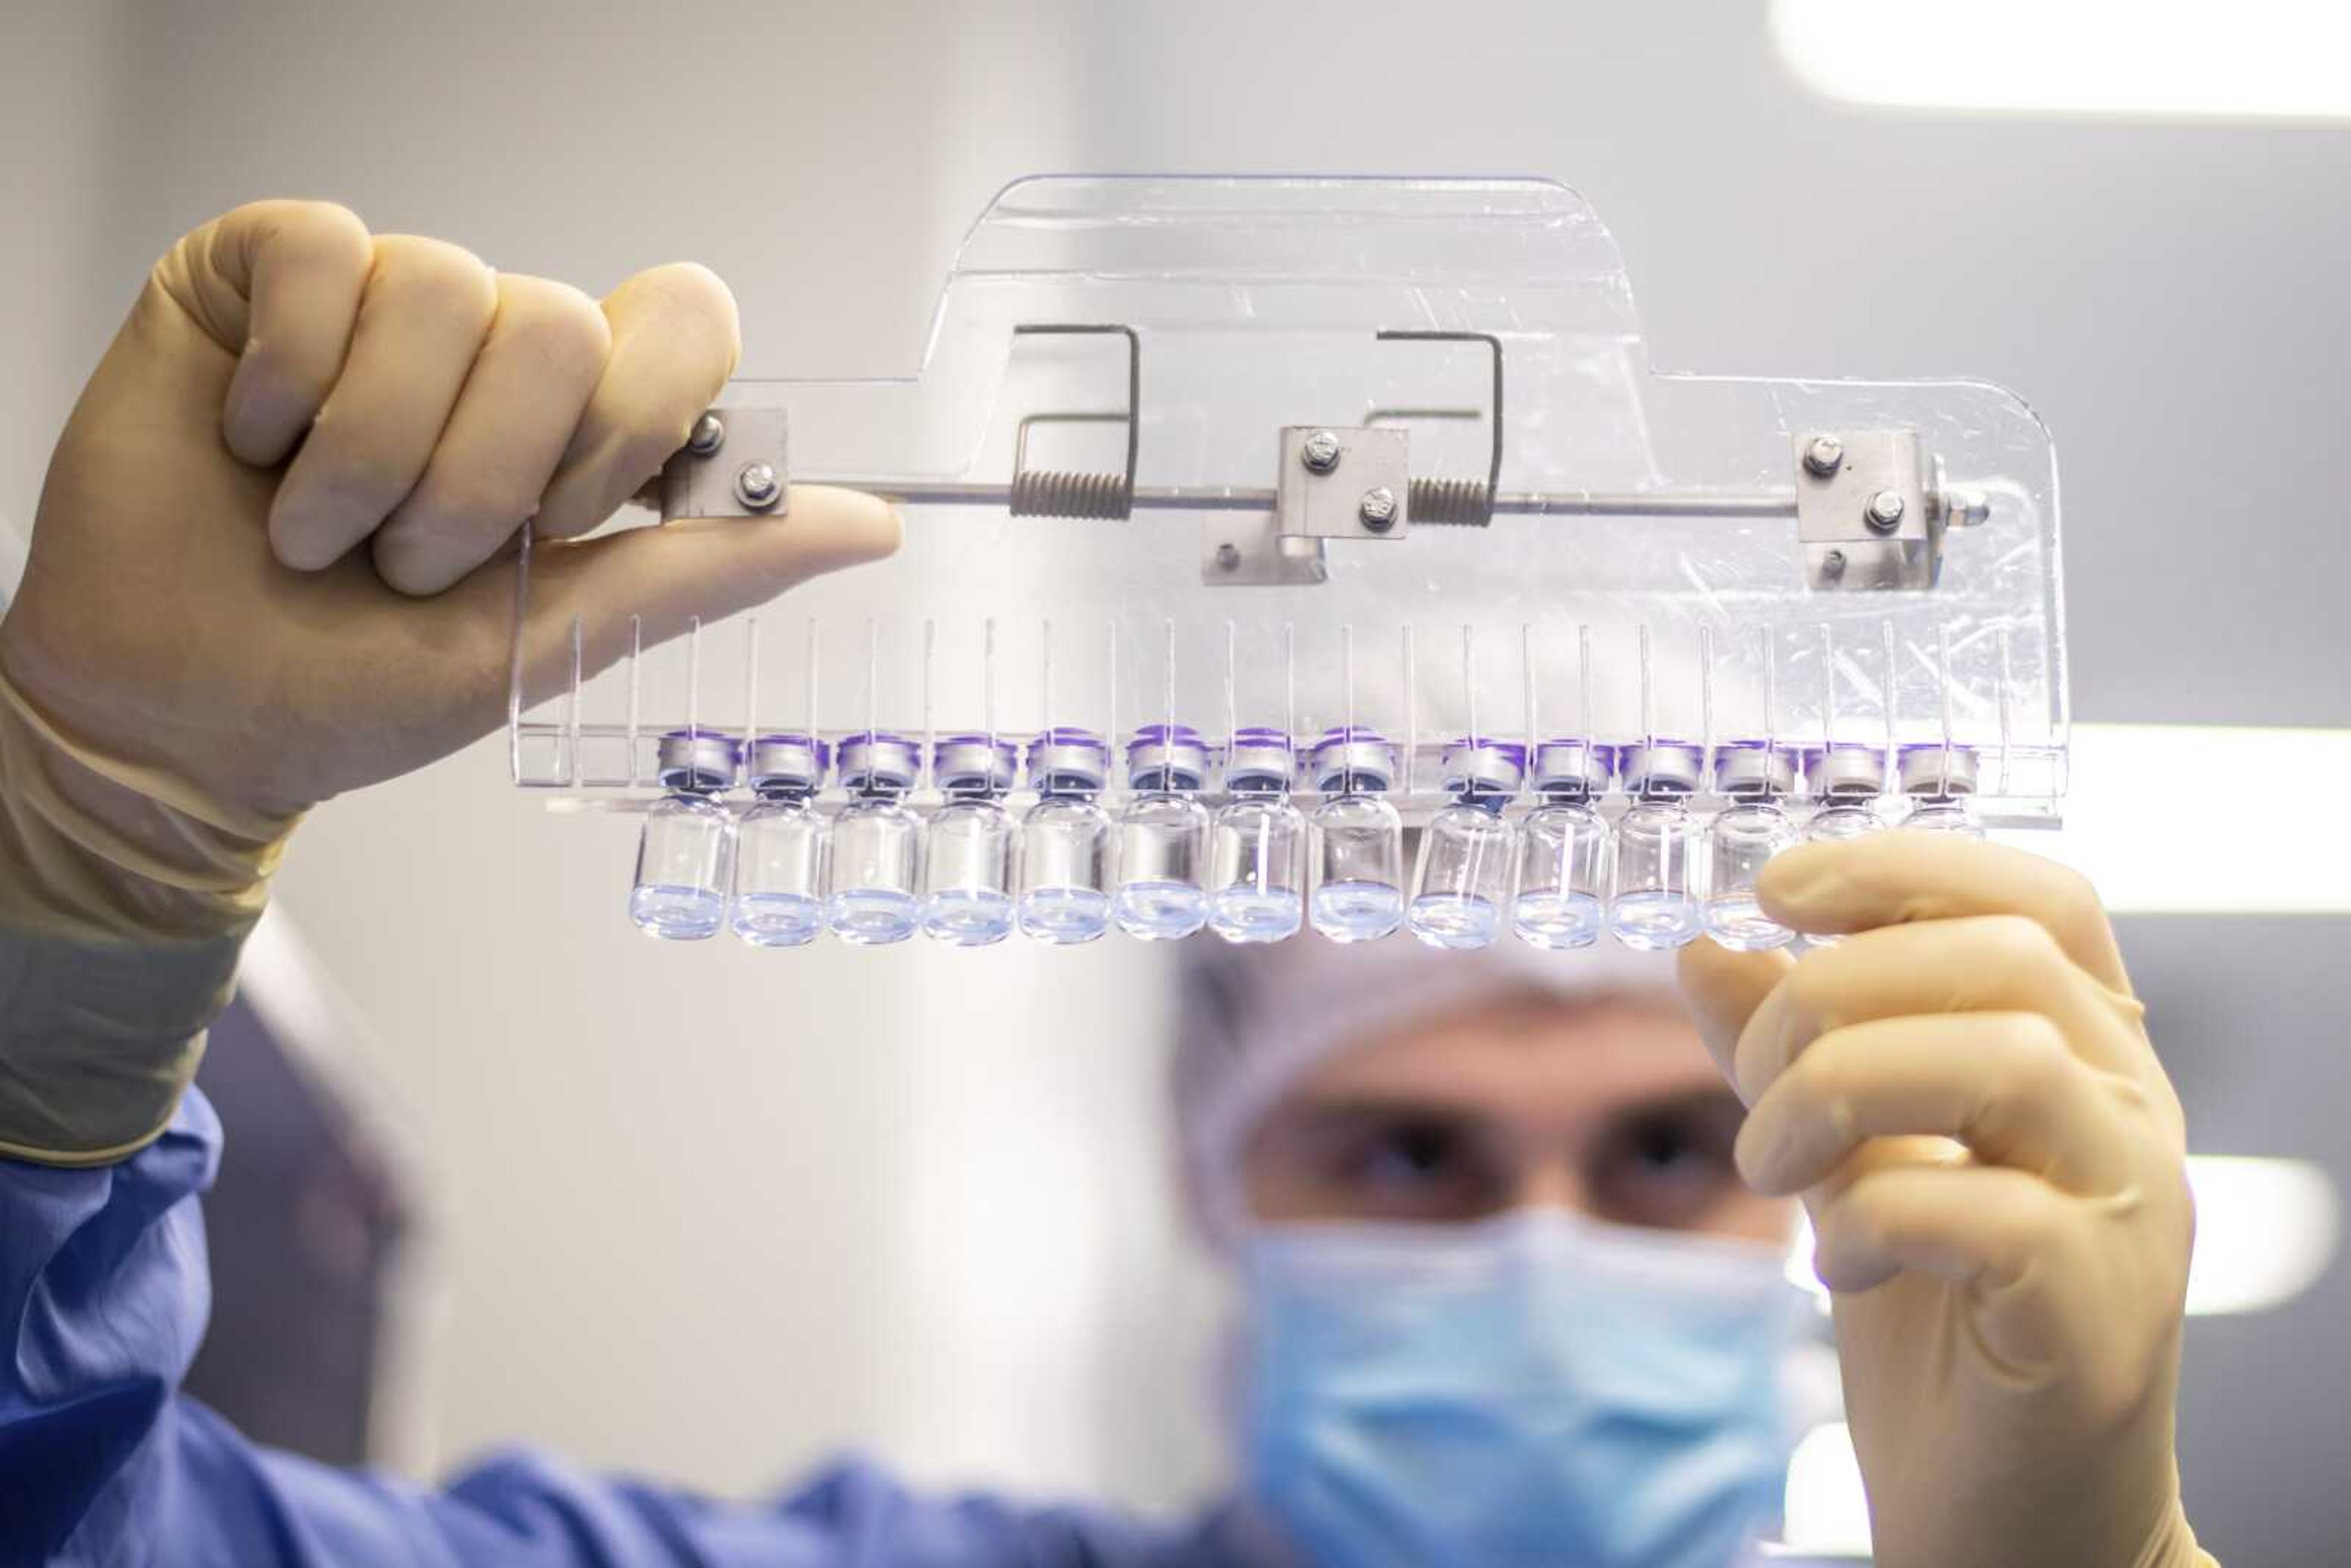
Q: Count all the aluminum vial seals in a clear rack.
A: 14